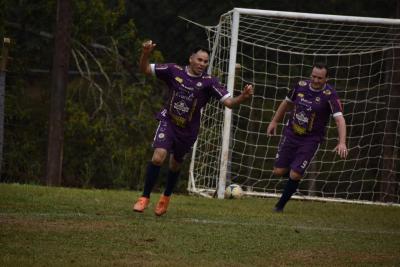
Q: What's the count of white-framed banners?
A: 0